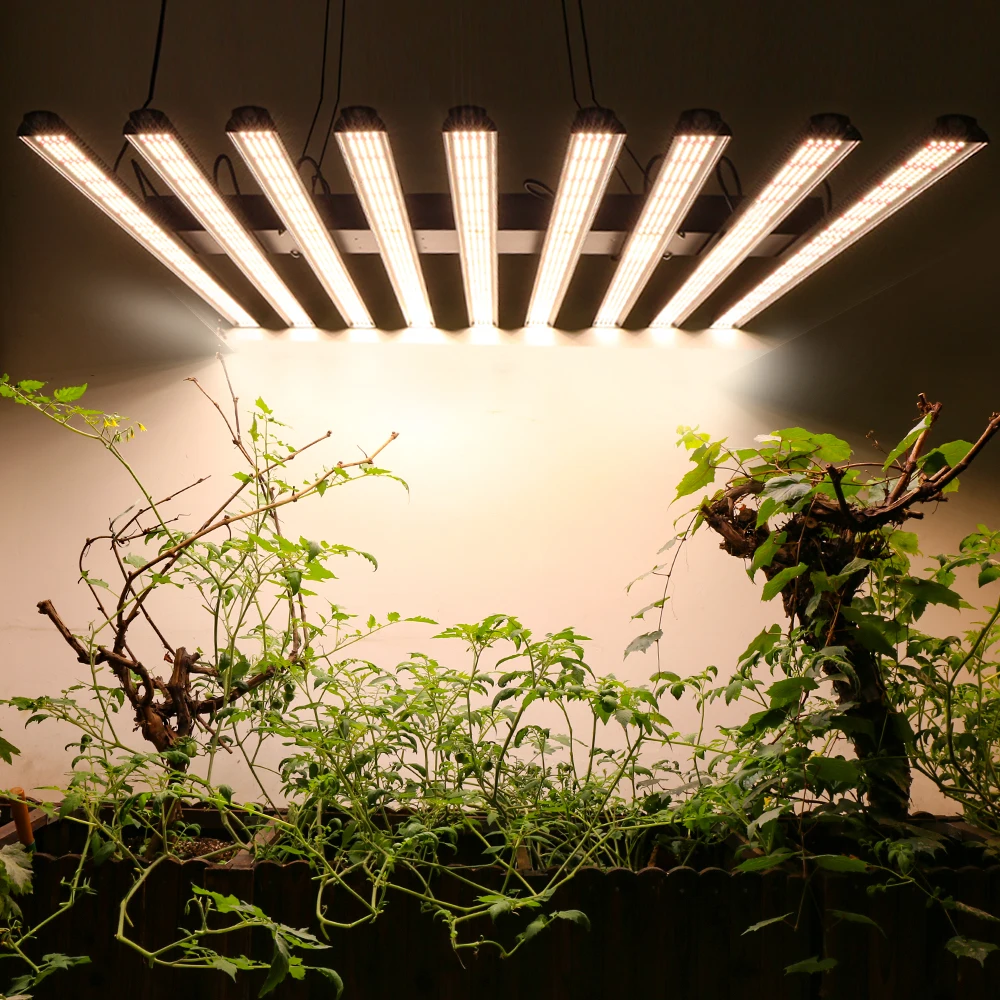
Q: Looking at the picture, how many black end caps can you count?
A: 9